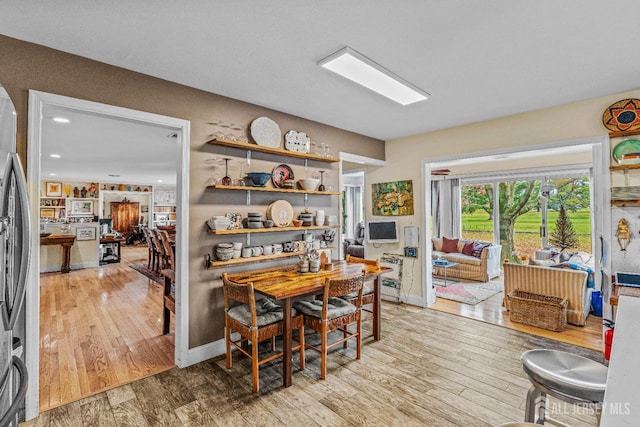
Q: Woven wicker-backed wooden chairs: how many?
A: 3